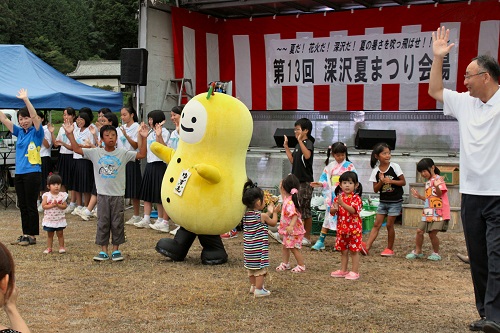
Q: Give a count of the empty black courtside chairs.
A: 0